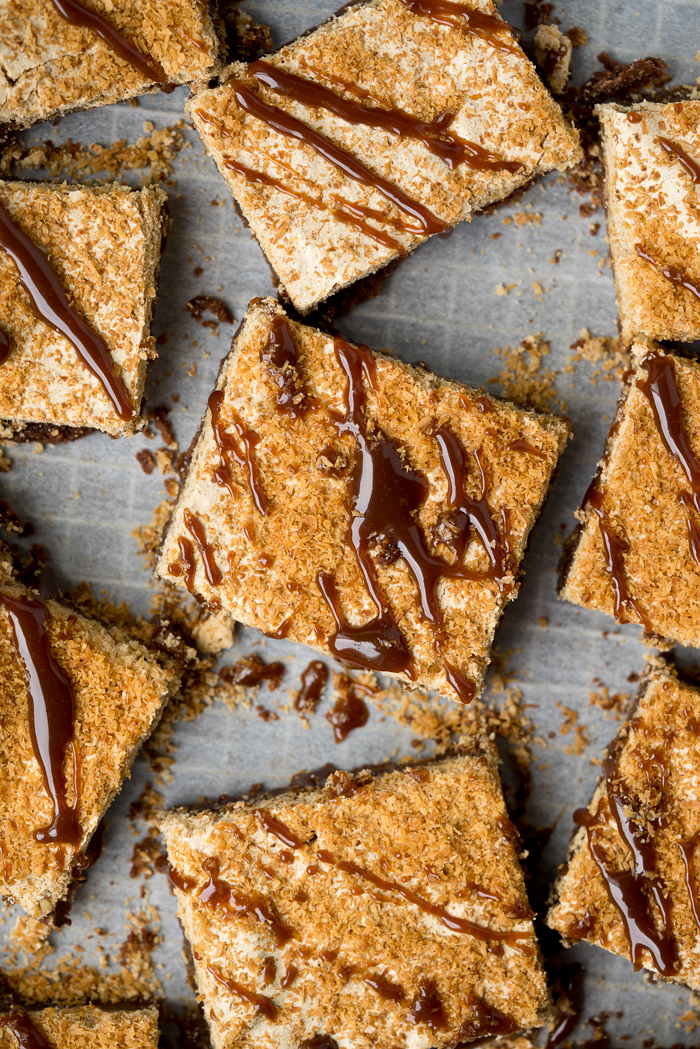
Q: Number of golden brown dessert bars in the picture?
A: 10